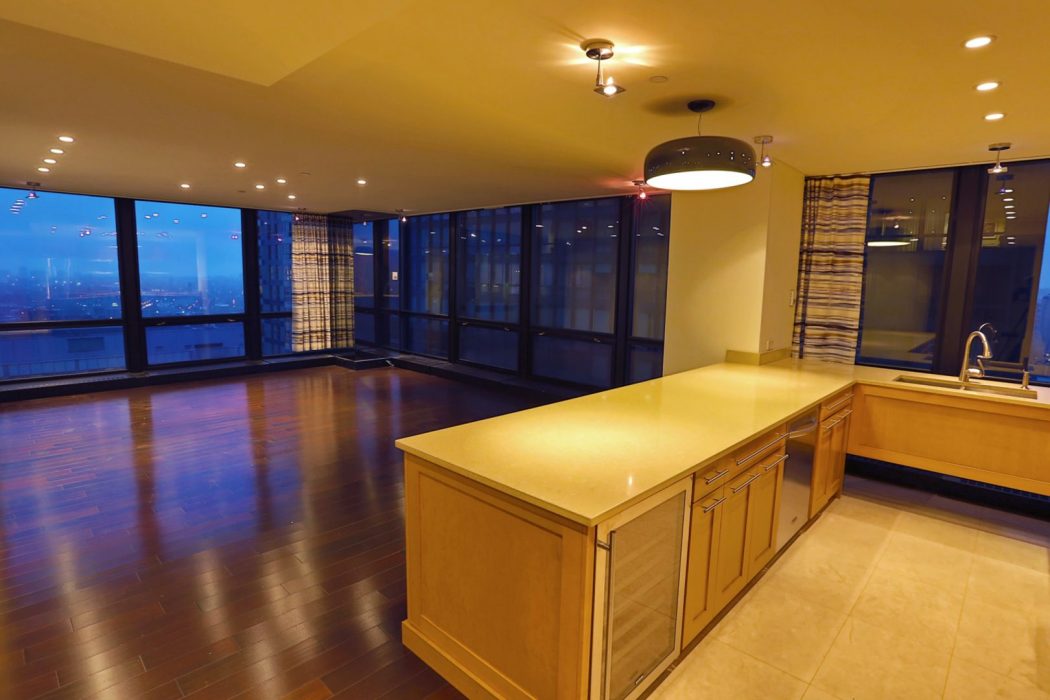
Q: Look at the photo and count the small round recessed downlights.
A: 13